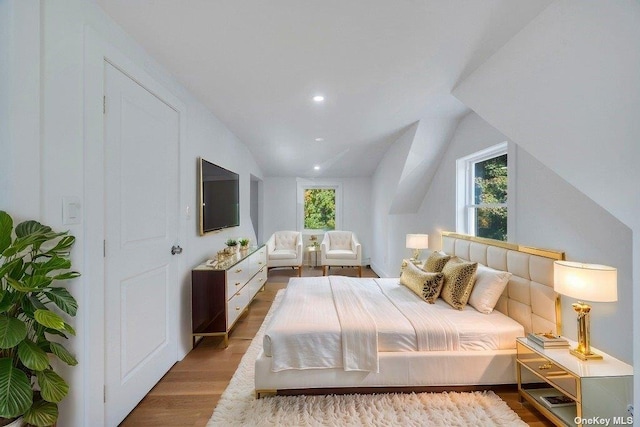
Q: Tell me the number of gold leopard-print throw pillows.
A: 3